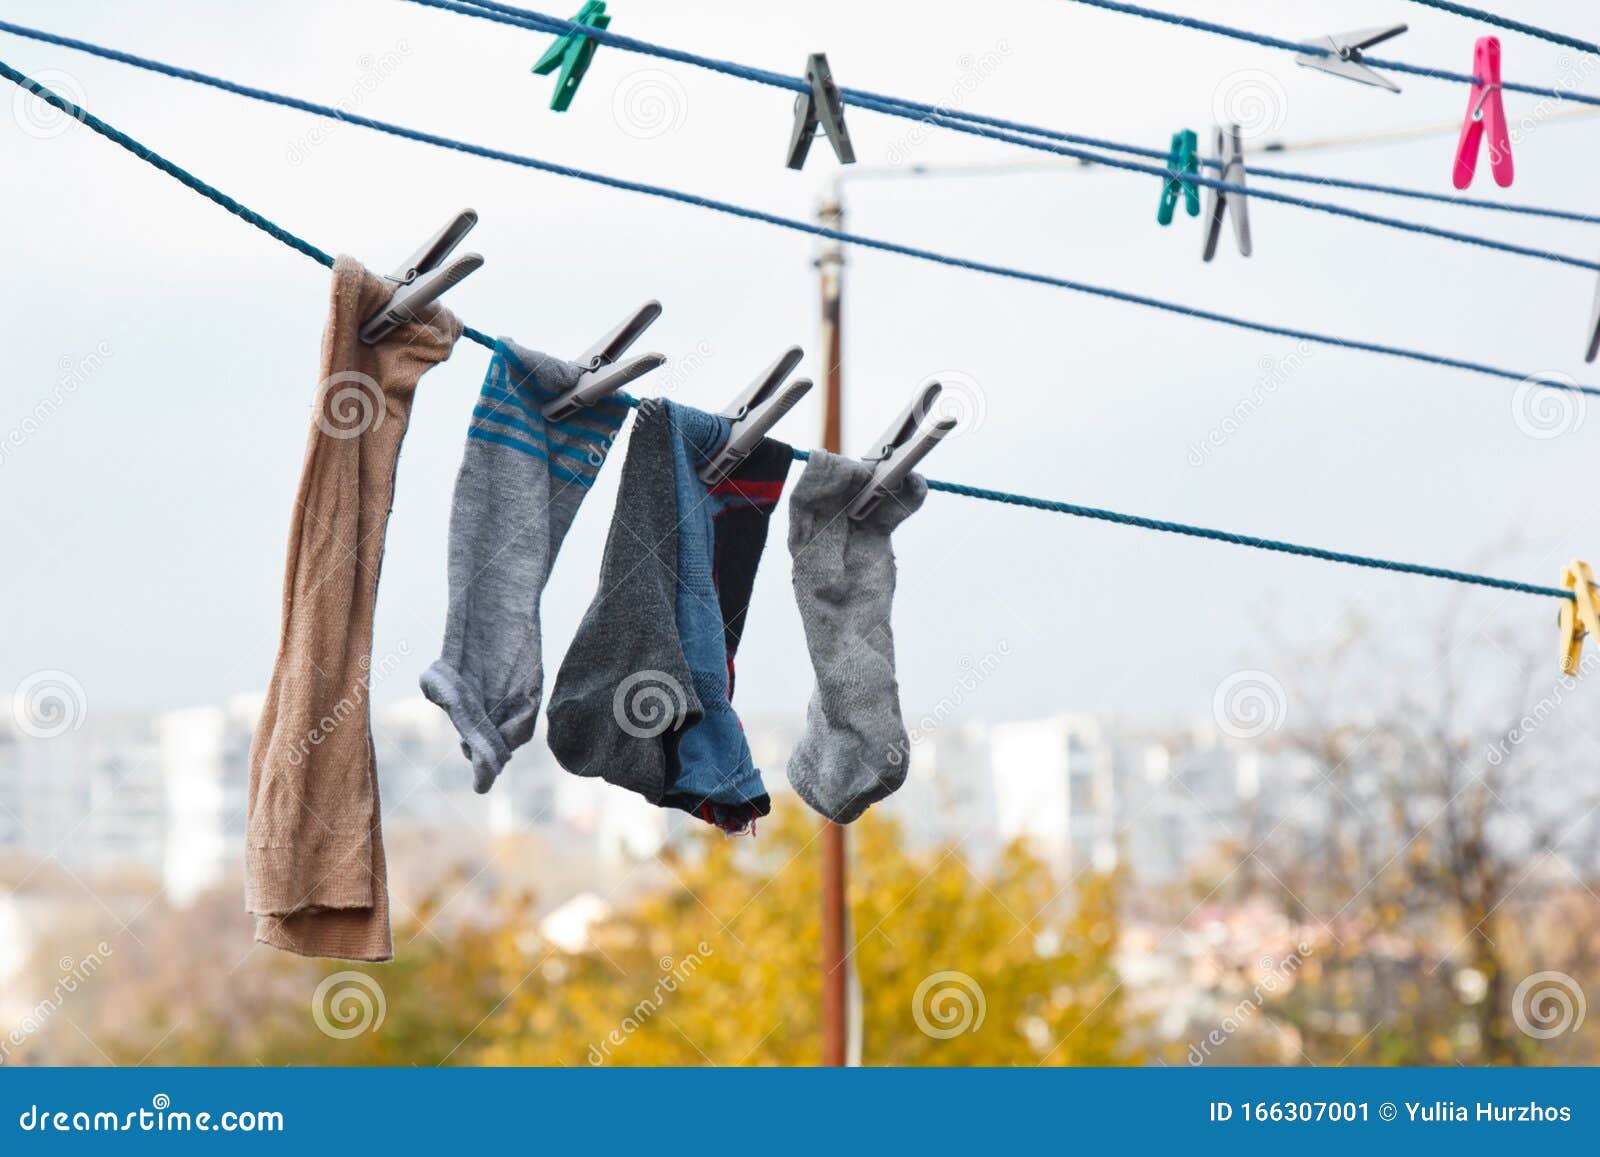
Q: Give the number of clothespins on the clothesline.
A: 12